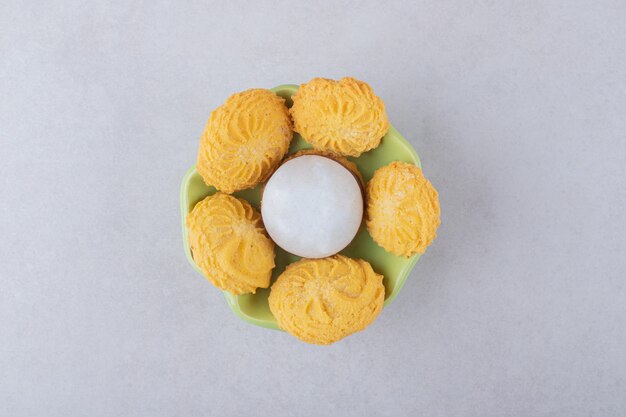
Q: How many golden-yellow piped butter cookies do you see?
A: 5